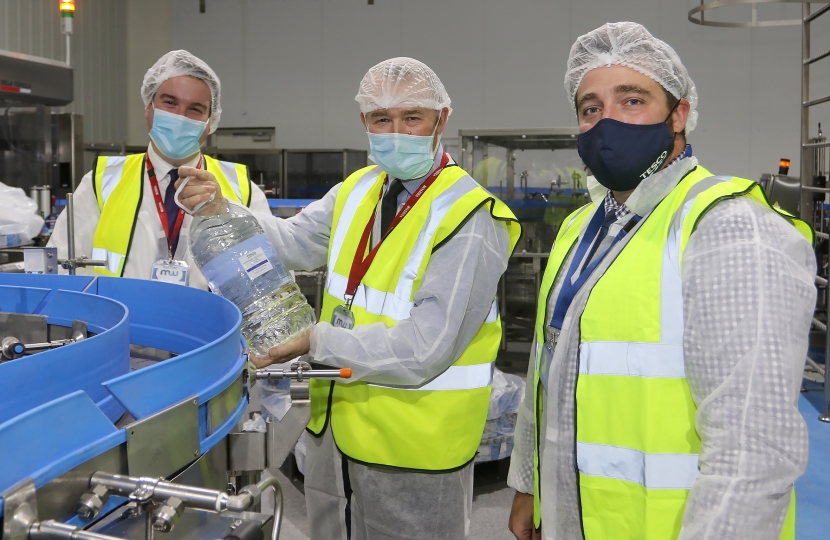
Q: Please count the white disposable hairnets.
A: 3